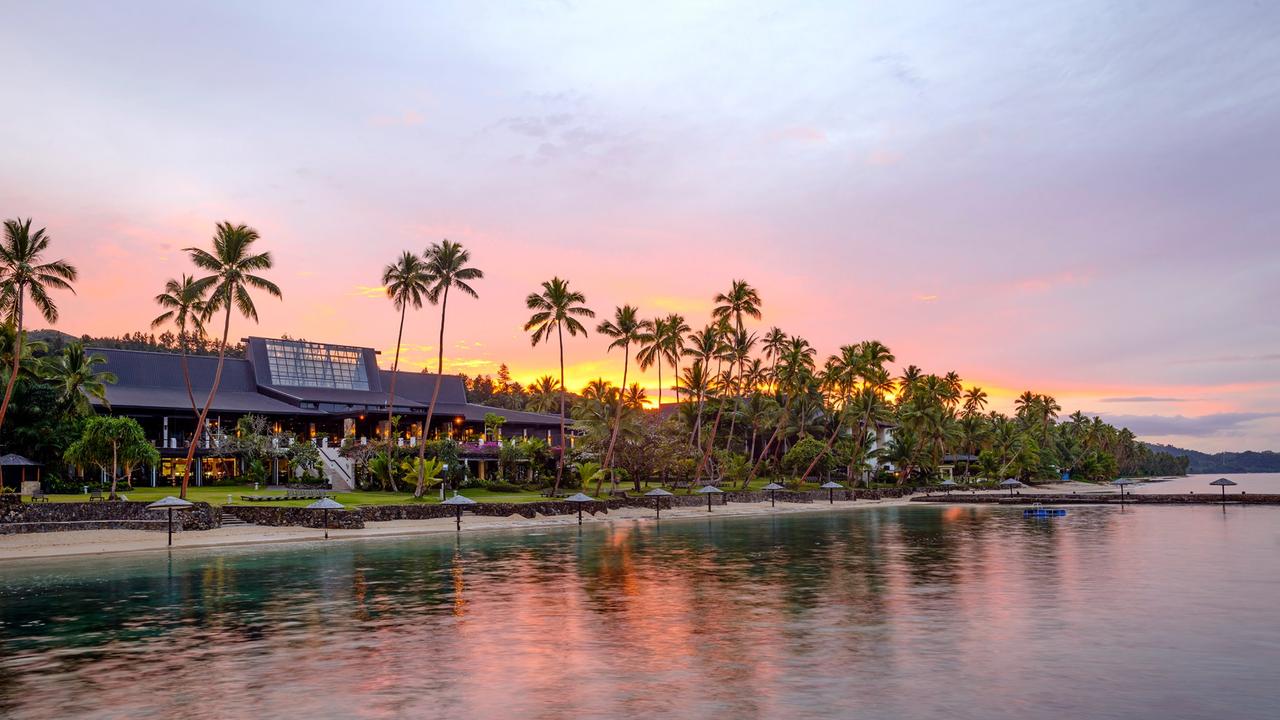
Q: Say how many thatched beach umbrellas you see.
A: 12